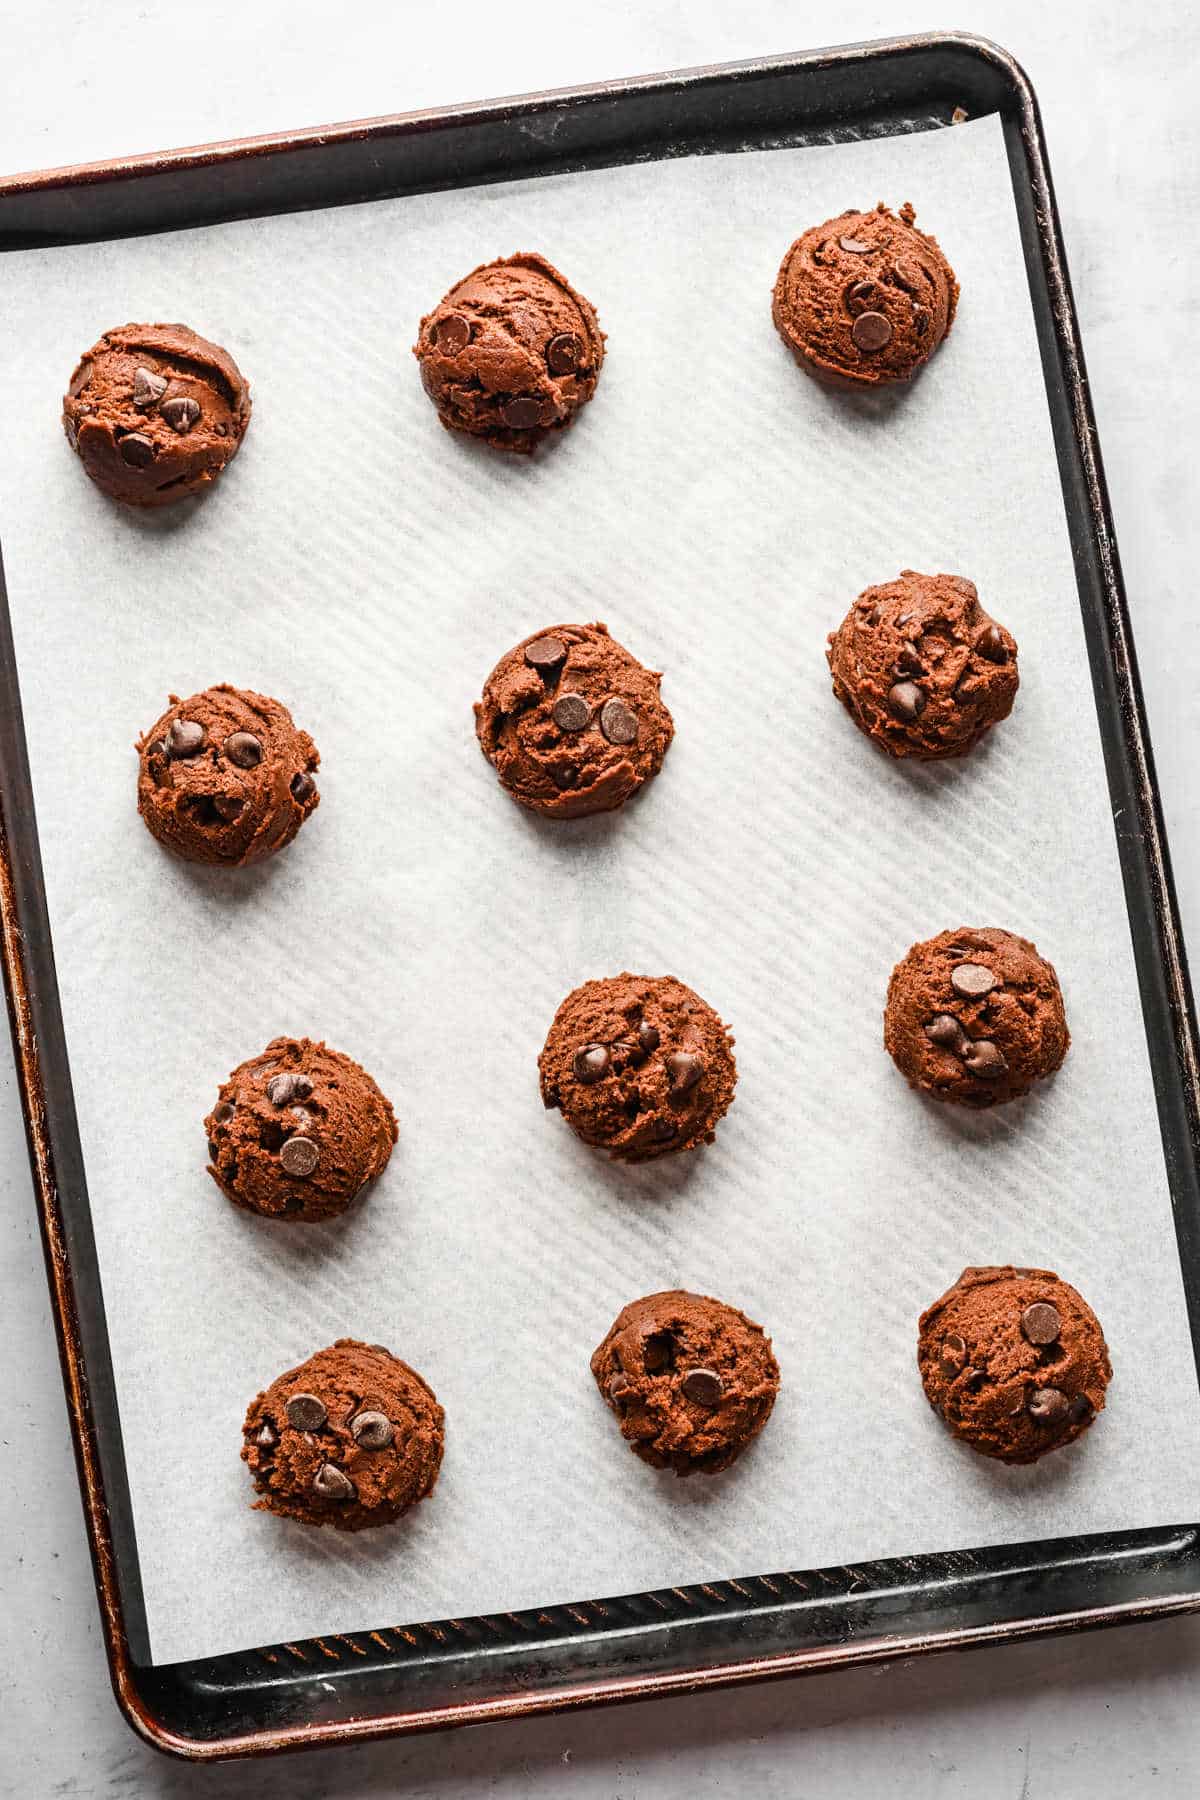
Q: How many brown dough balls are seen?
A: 12